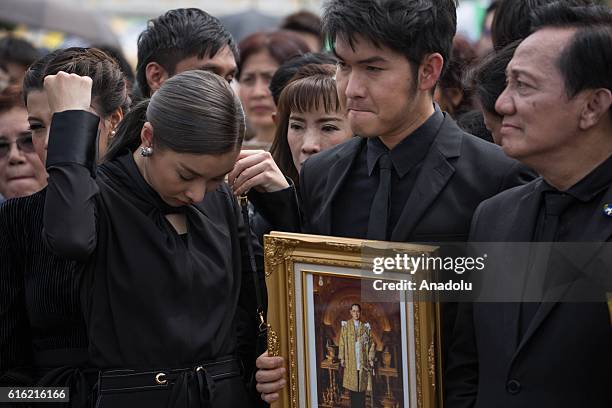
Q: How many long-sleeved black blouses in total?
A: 2